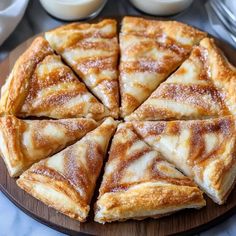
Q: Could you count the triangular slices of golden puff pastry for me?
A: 8